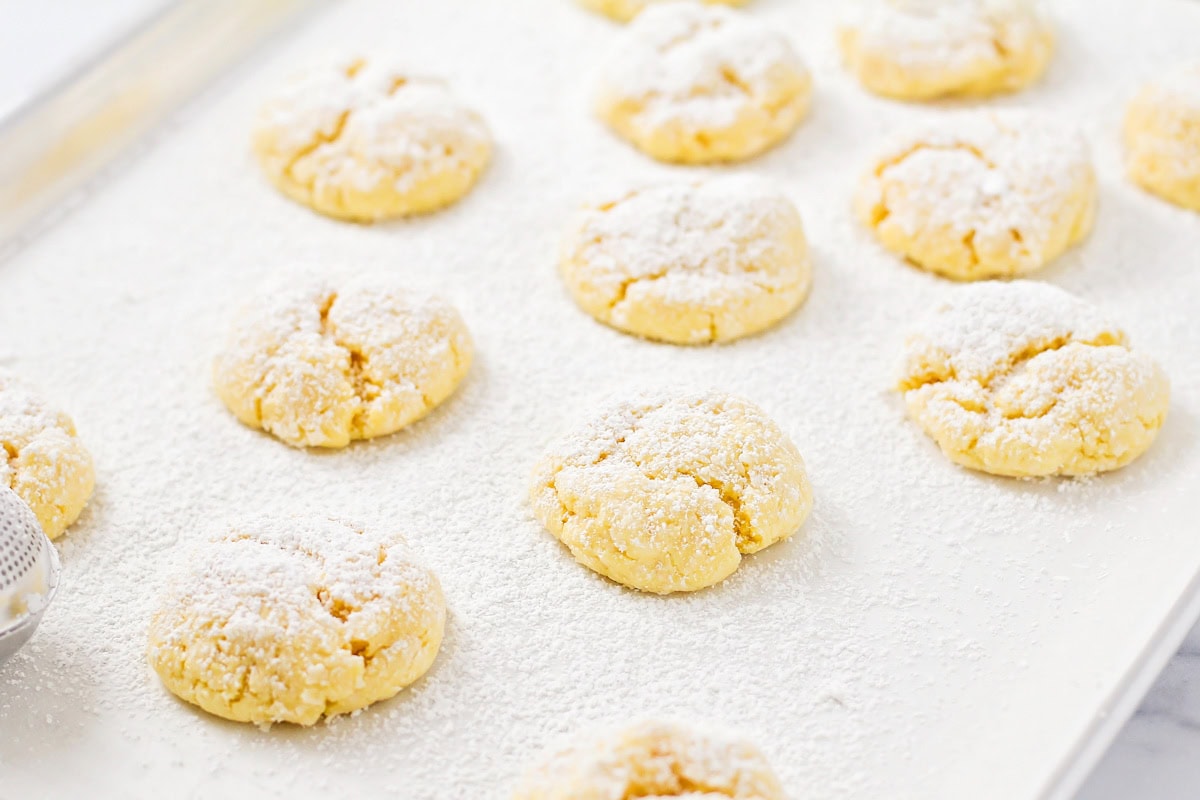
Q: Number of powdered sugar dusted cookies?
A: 13